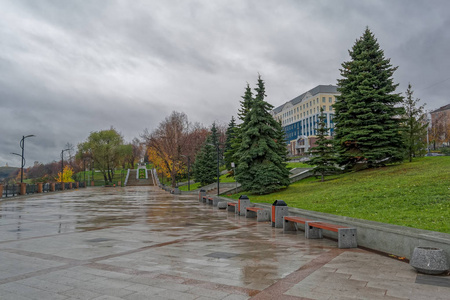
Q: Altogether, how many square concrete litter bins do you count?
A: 3